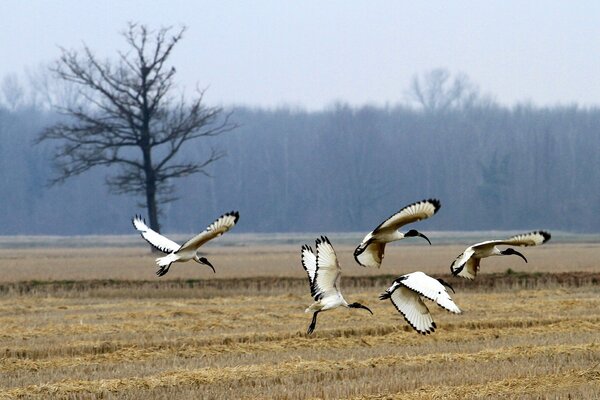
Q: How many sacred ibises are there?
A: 5